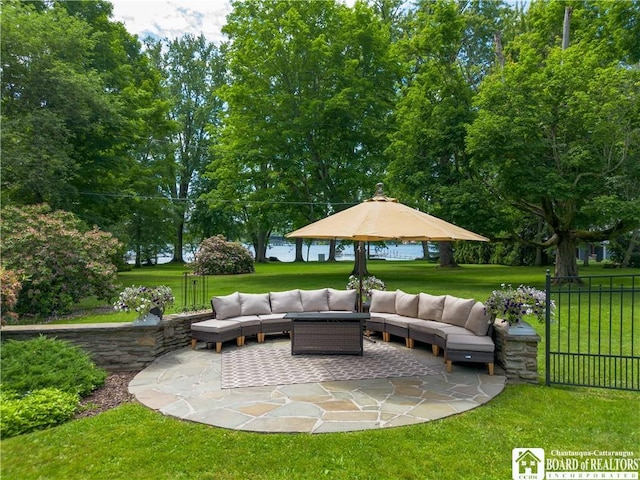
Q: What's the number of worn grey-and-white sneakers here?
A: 0